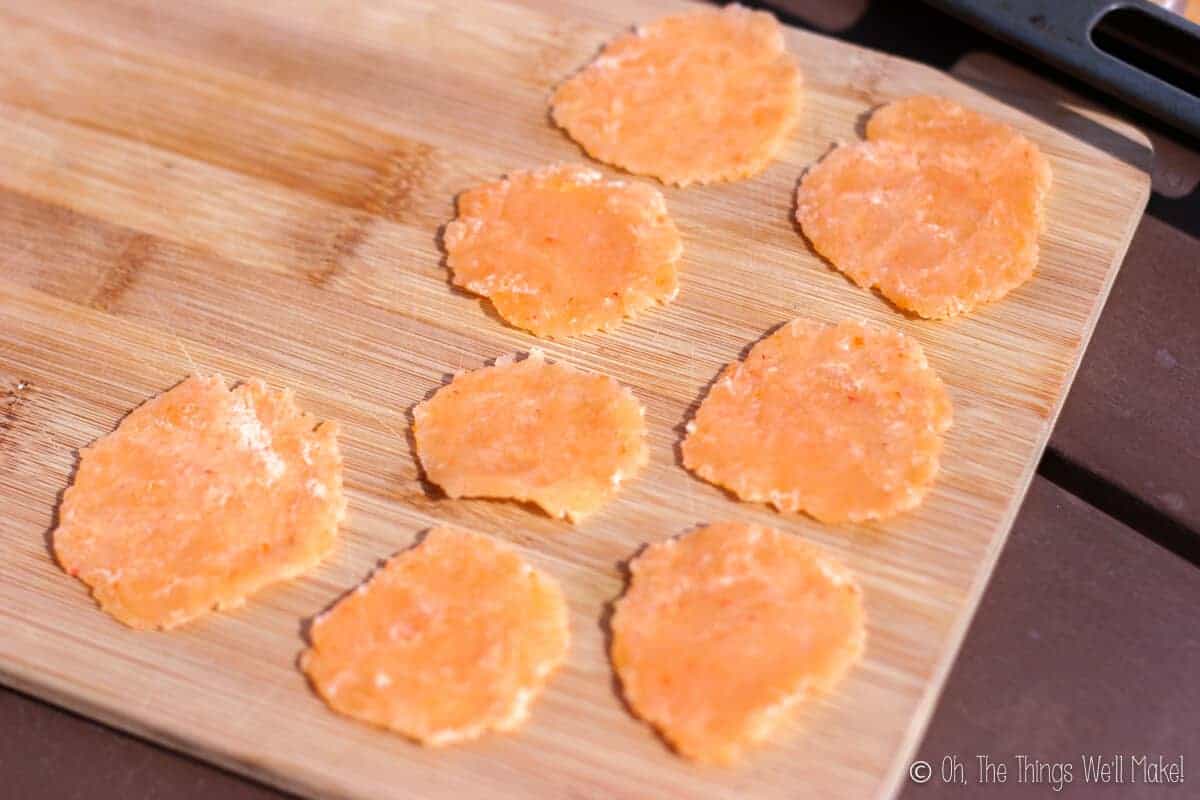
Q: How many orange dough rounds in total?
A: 8